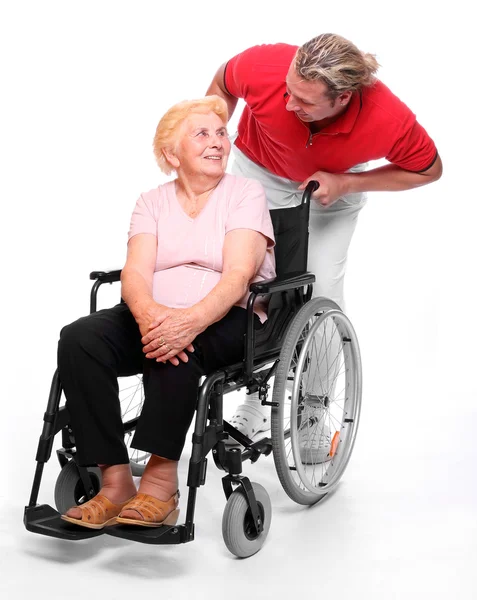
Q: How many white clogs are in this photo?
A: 2